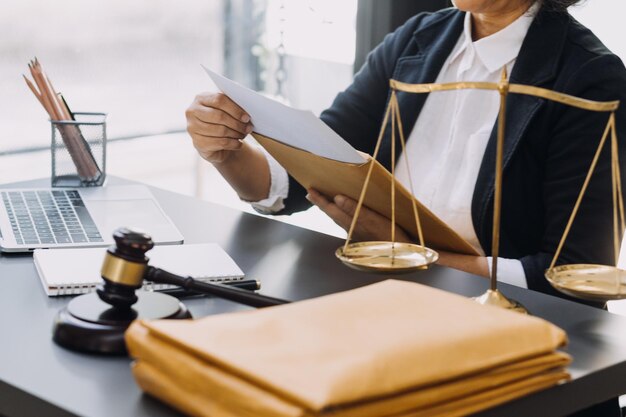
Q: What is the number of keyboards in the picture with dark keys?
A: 1